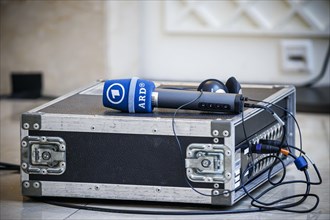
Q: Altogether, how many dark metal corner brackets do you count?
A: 4